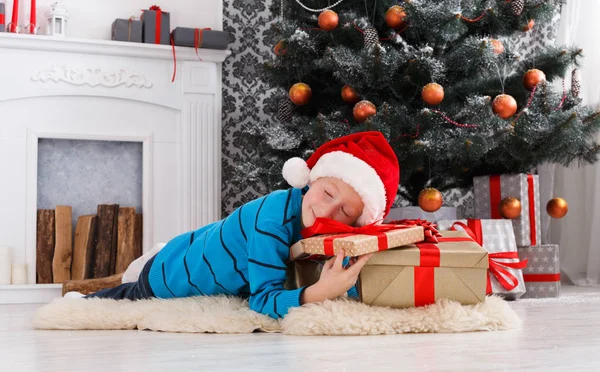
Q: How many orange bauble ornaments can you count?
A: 14